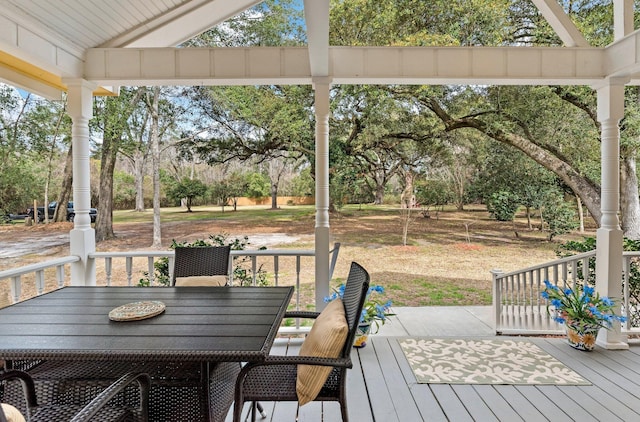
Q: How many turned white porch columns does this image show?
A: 3